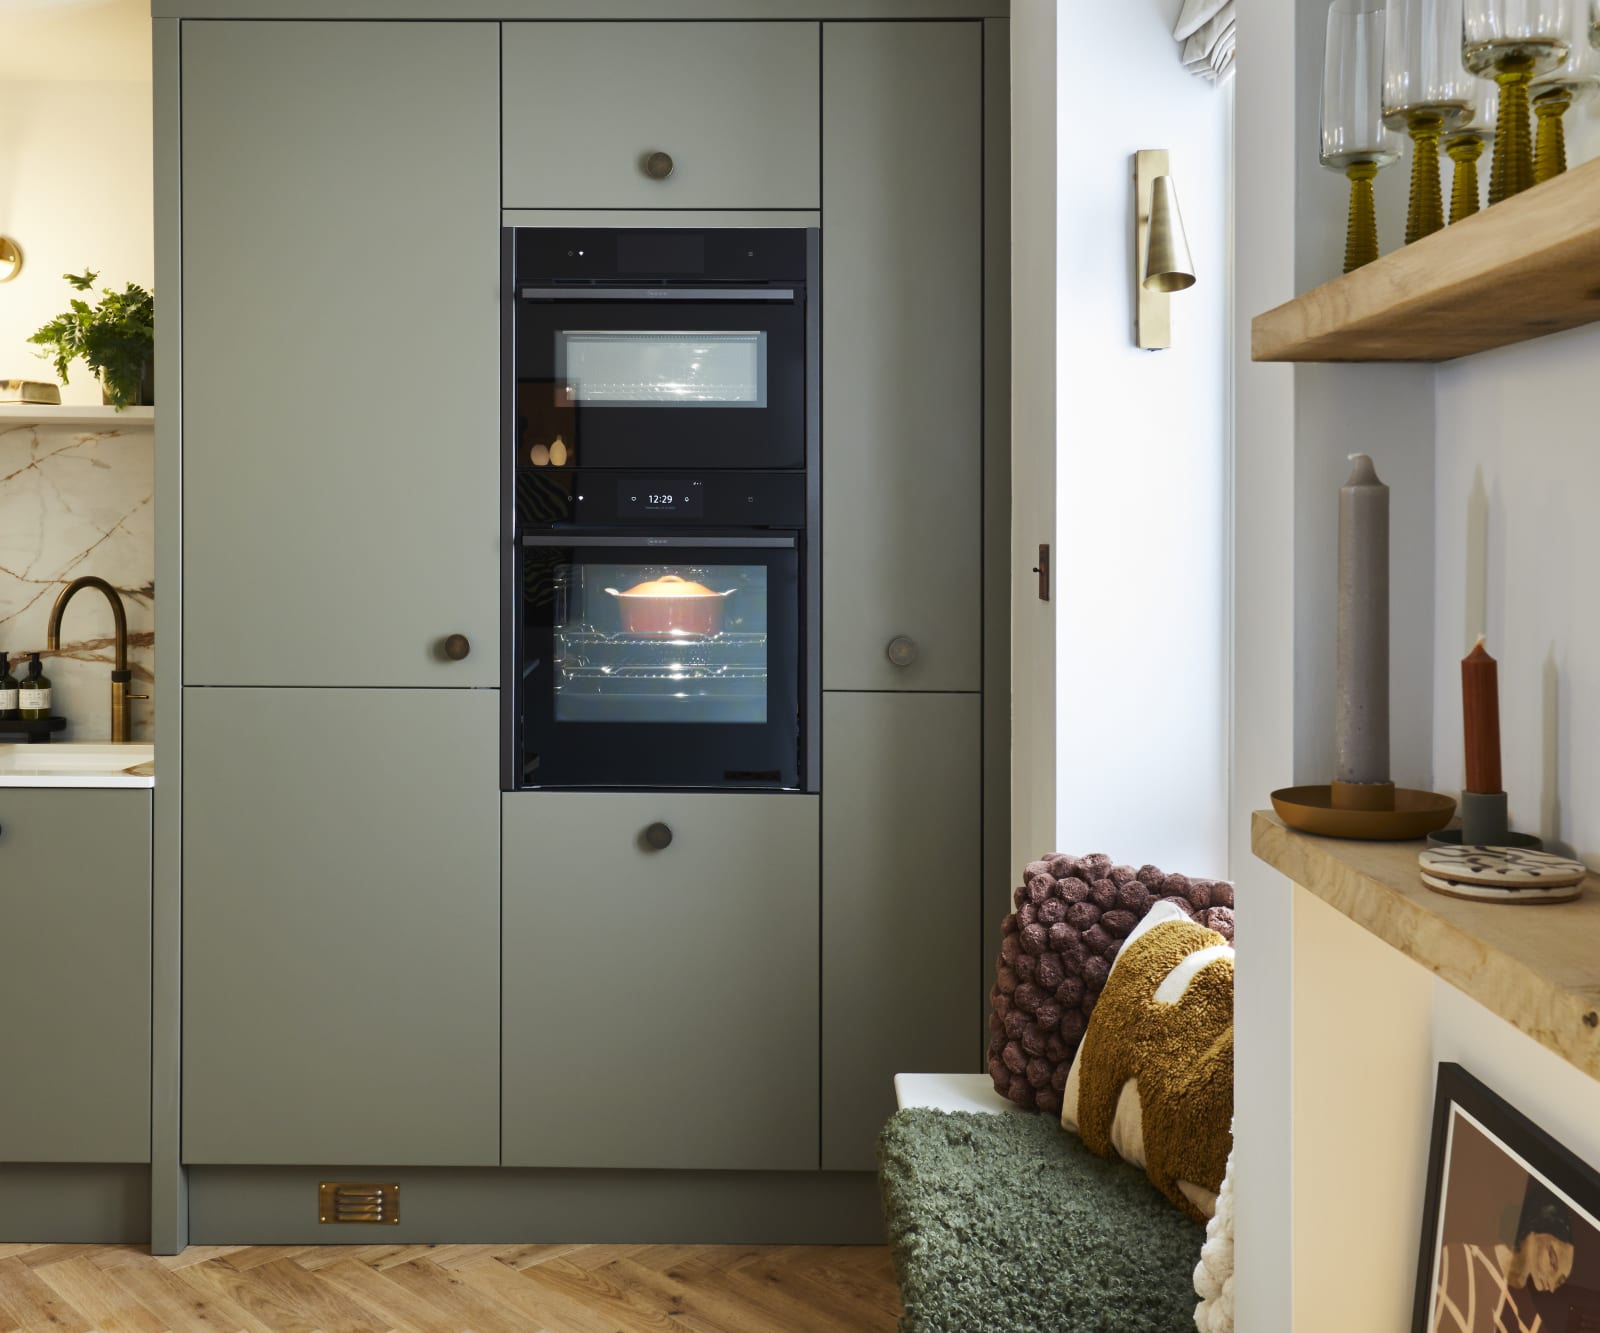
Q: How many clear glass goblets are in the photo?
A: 5